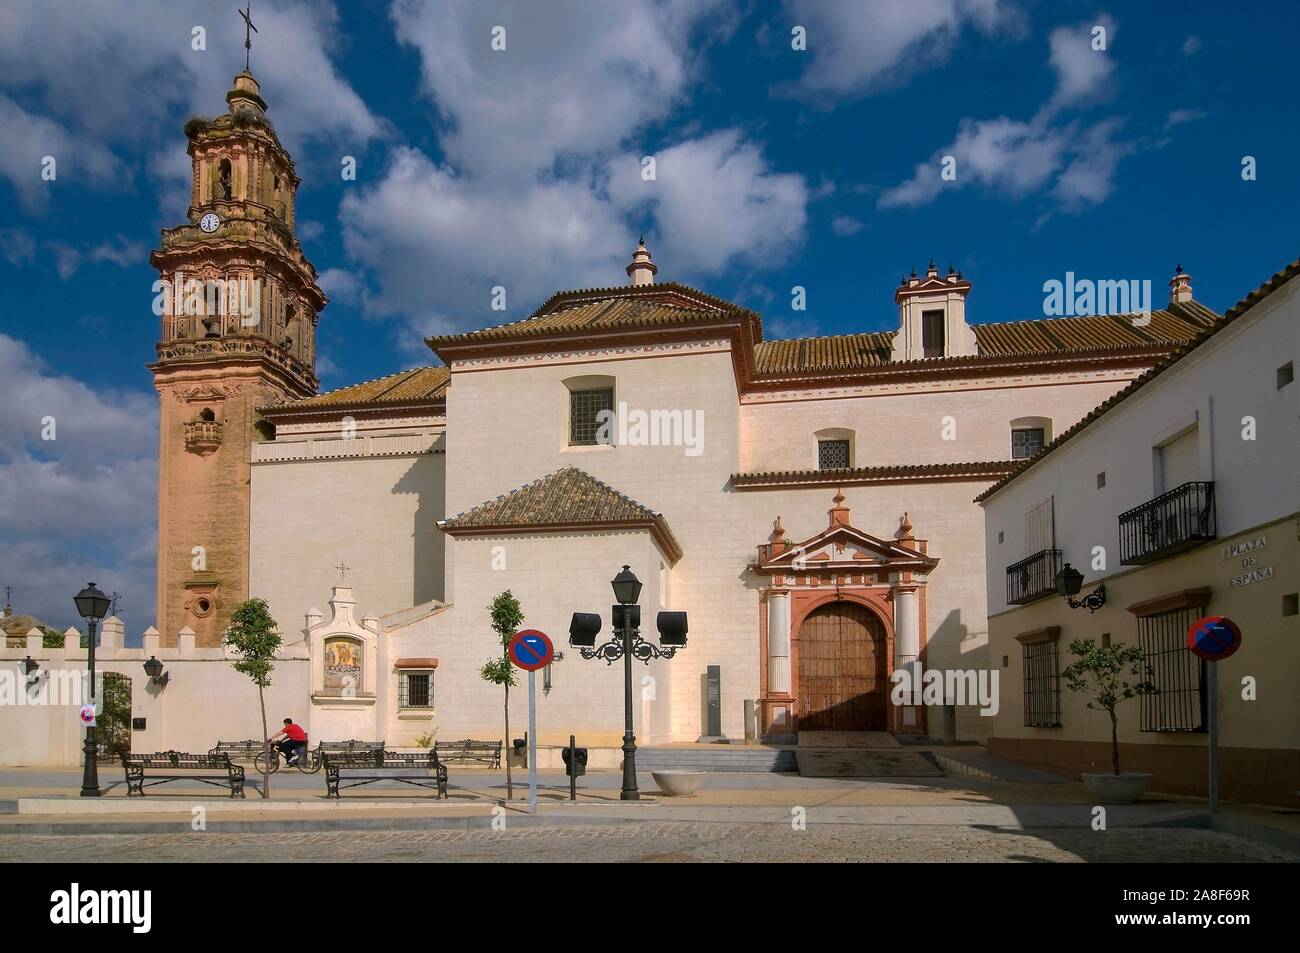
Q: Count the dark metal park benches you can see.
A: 5